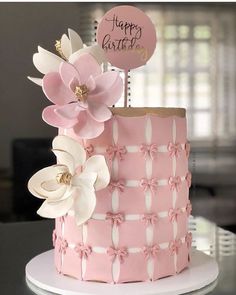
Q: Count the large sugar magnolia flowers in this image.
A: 3